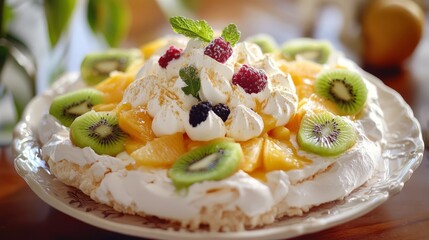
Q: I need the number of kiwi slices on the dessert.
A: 8